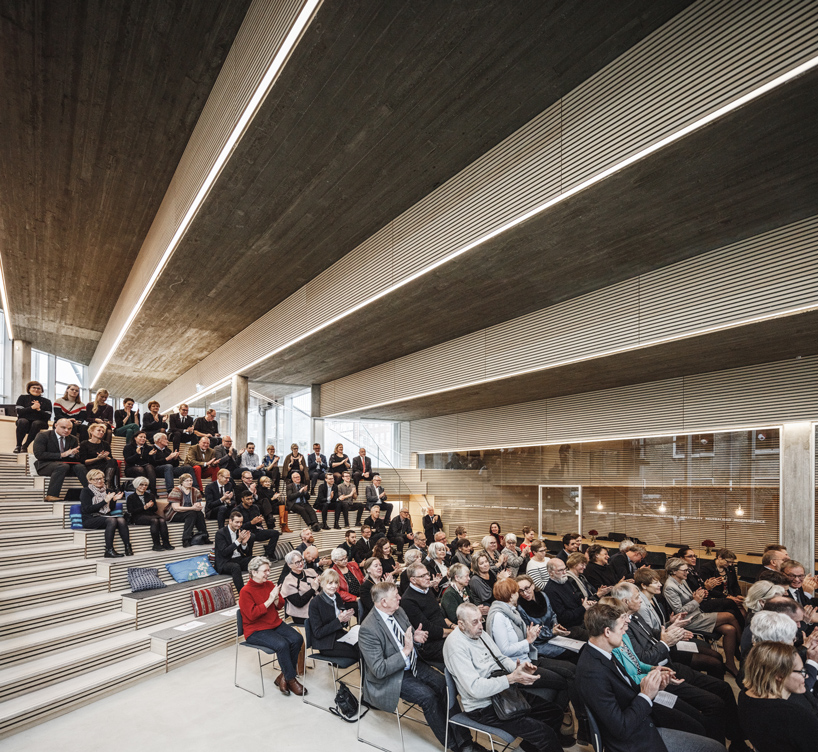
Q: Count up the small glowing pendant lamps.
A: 3